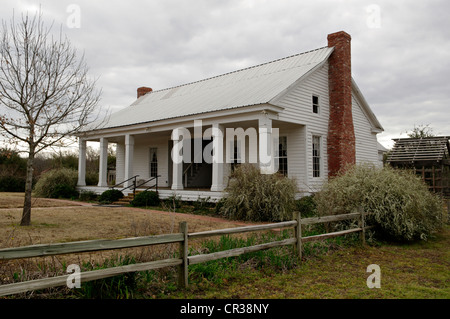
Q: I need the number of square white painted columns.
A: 6